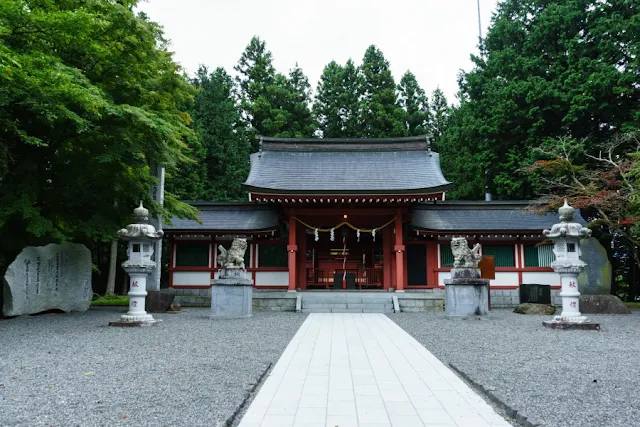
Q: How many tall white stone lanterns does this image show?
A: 2